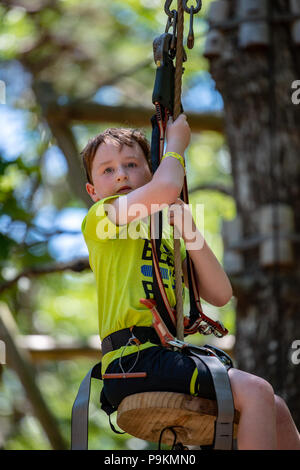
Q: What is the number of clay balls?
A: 0